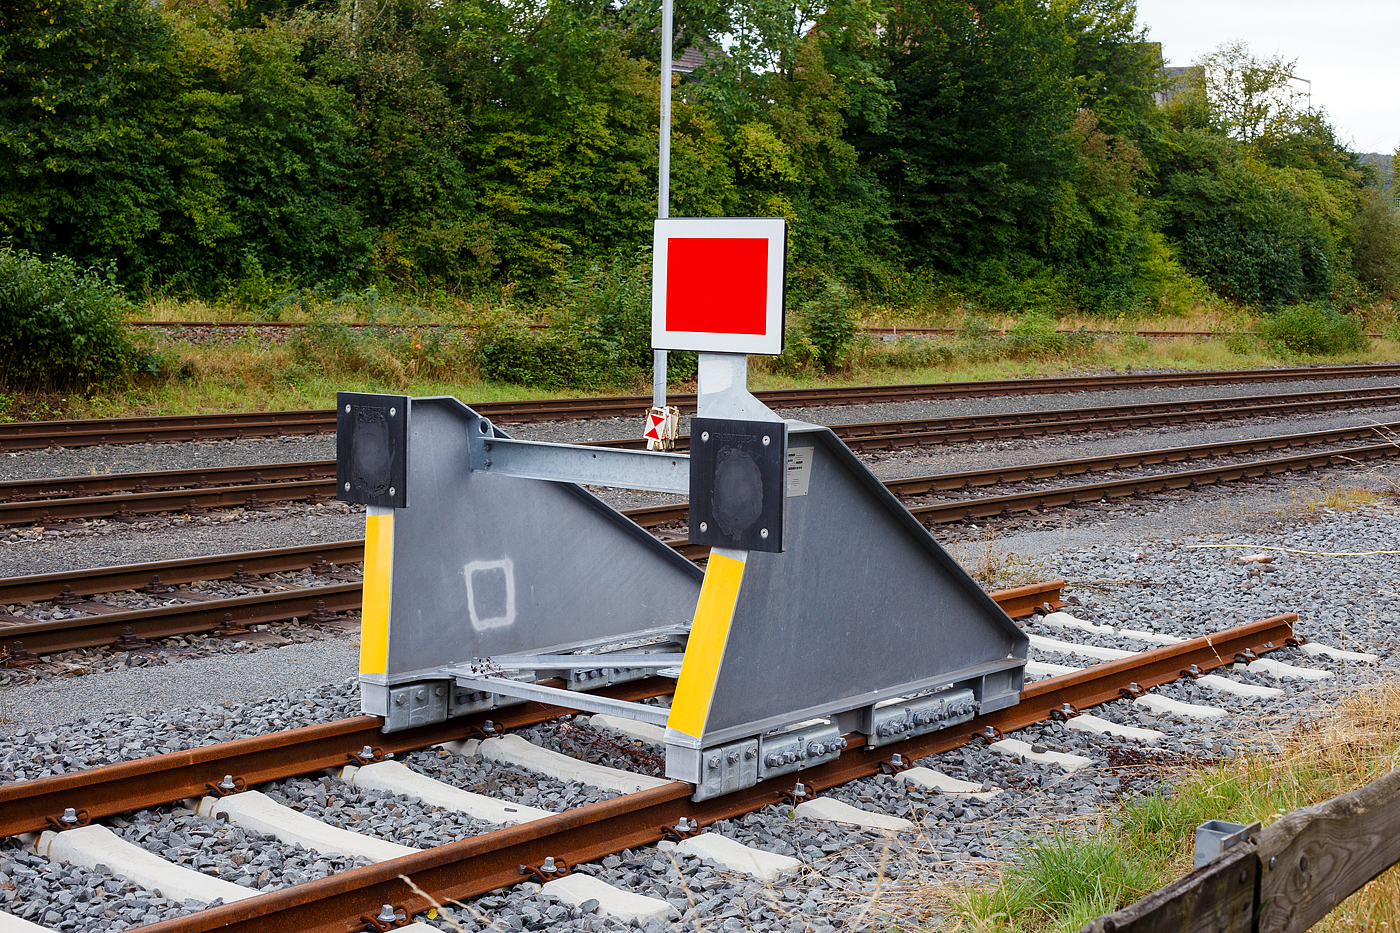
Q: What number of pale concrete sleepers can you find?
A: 12